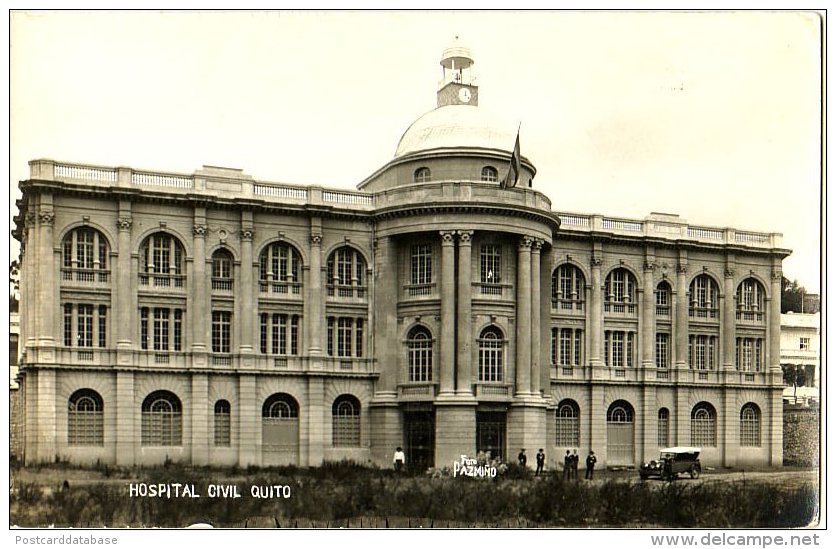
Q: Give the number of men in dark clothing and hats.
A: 5